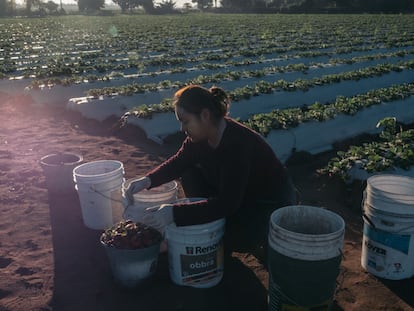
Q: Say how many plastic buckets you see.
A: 7